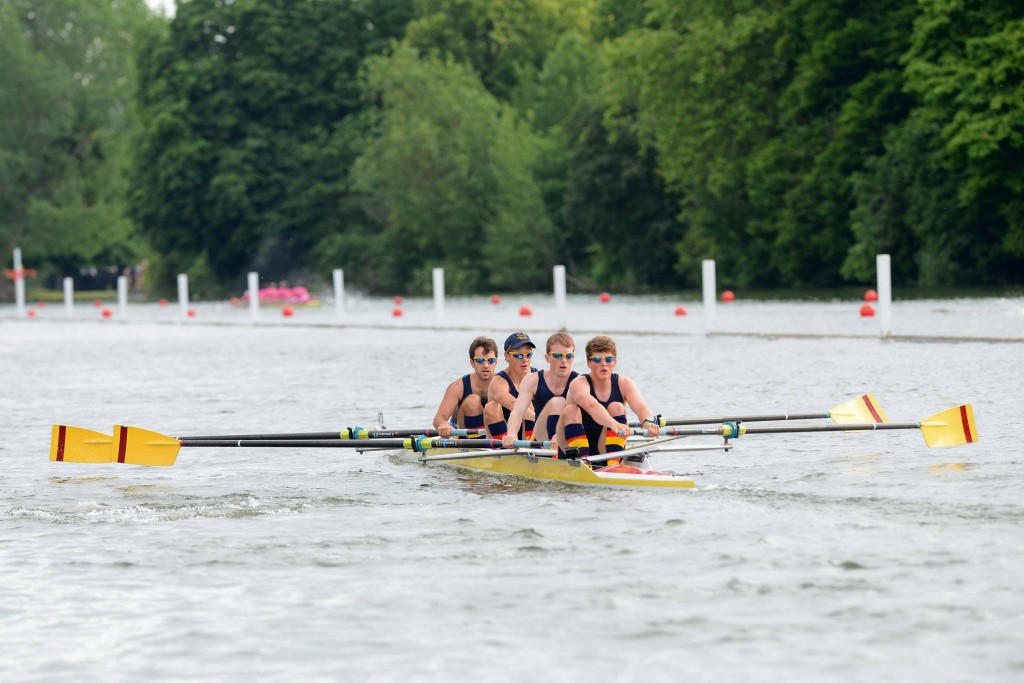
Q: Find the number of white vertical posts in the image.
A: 10